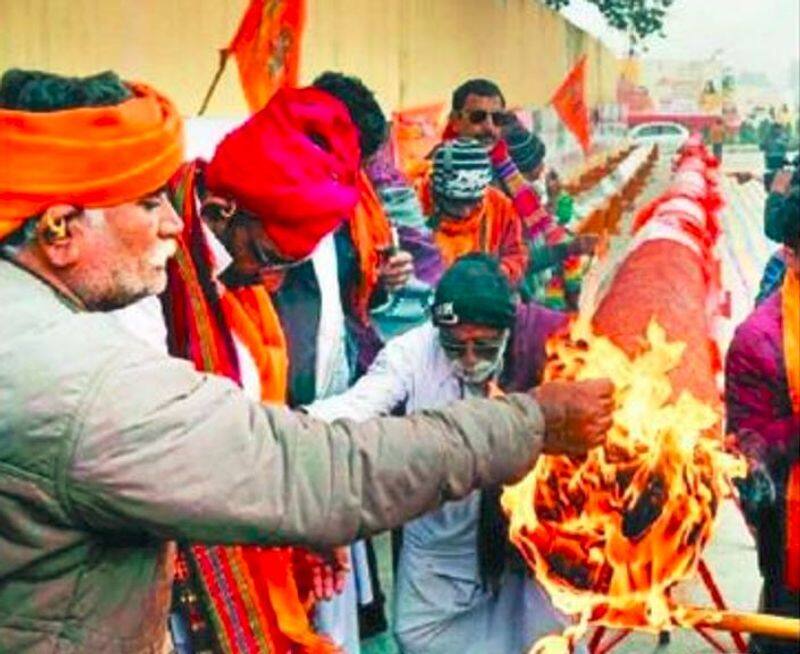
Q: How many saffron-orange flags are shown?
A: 3